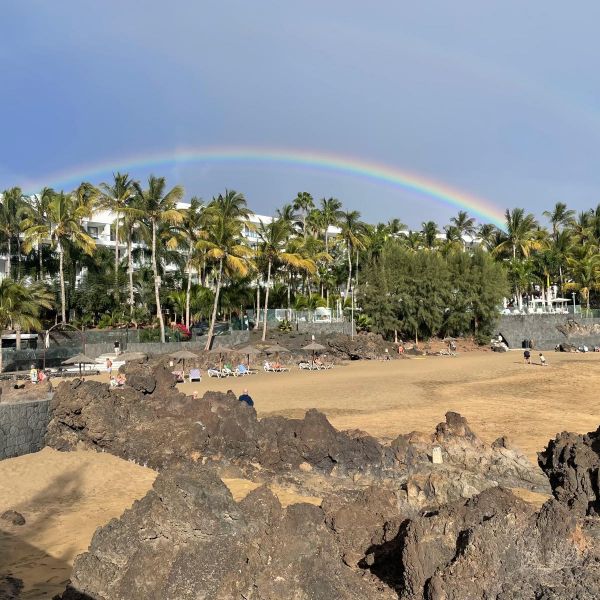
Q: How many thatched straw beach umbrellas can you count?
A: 7